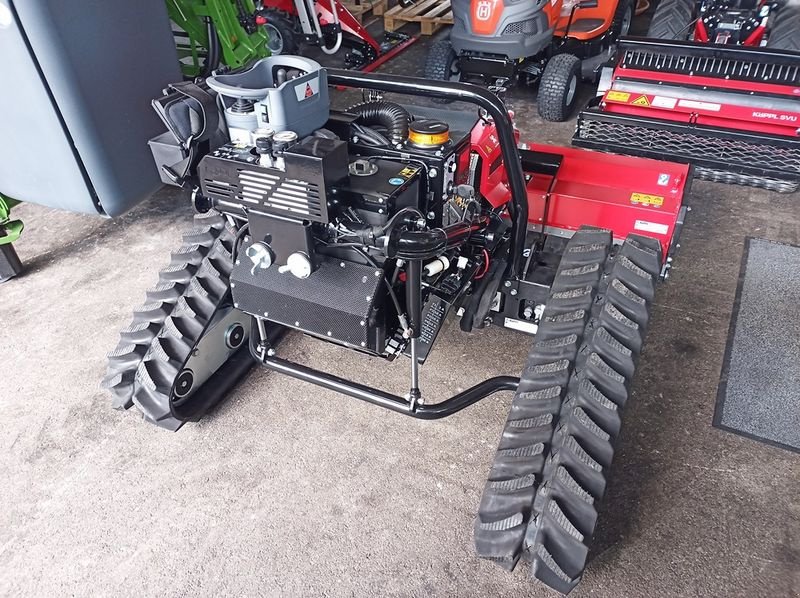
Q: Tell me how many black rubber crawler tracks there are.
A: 2